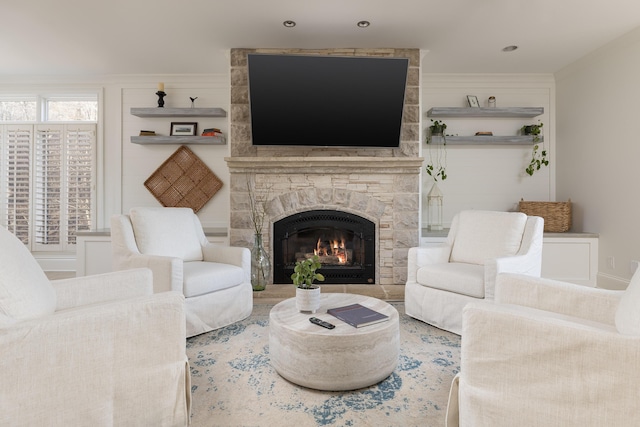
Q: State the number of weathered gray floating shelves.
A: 4